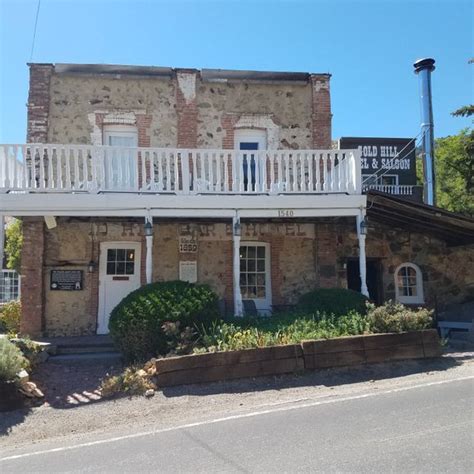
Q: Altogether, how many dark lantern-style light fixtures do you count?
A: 4